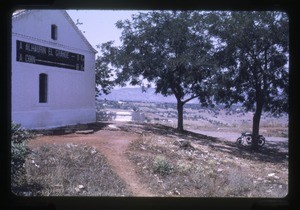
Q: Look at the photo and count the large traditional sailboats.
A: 0